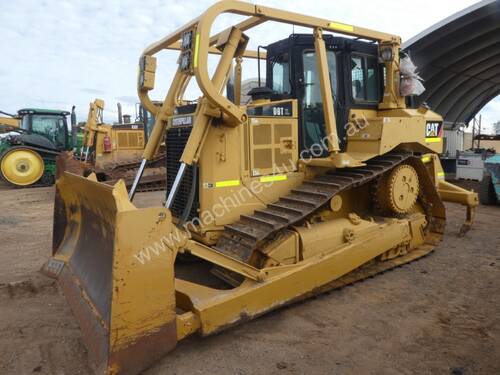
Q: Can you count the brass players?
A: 0